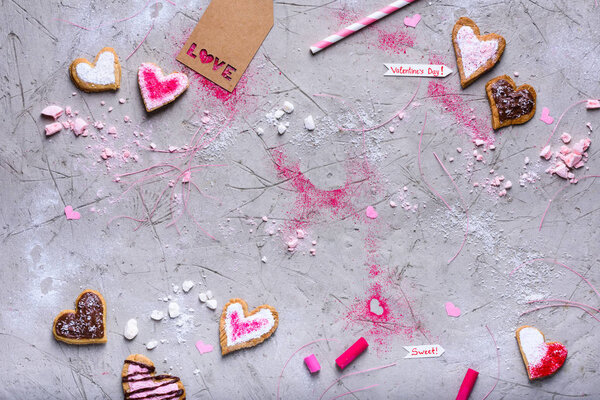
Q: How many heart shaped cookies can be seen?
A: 8